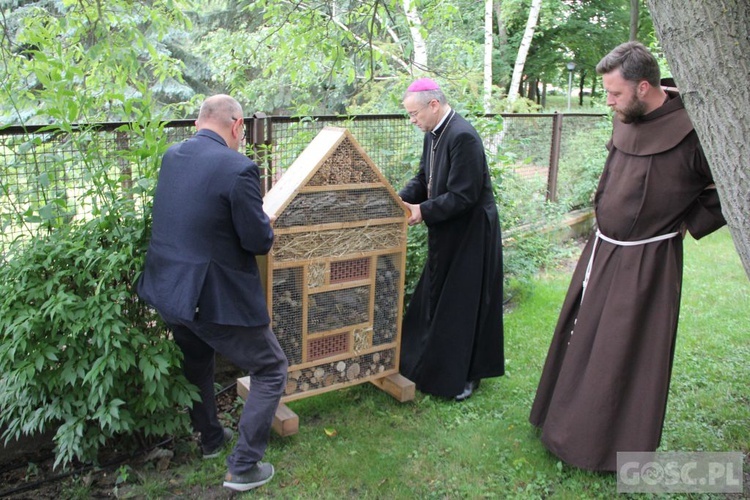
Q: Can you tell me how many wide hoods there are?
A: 1